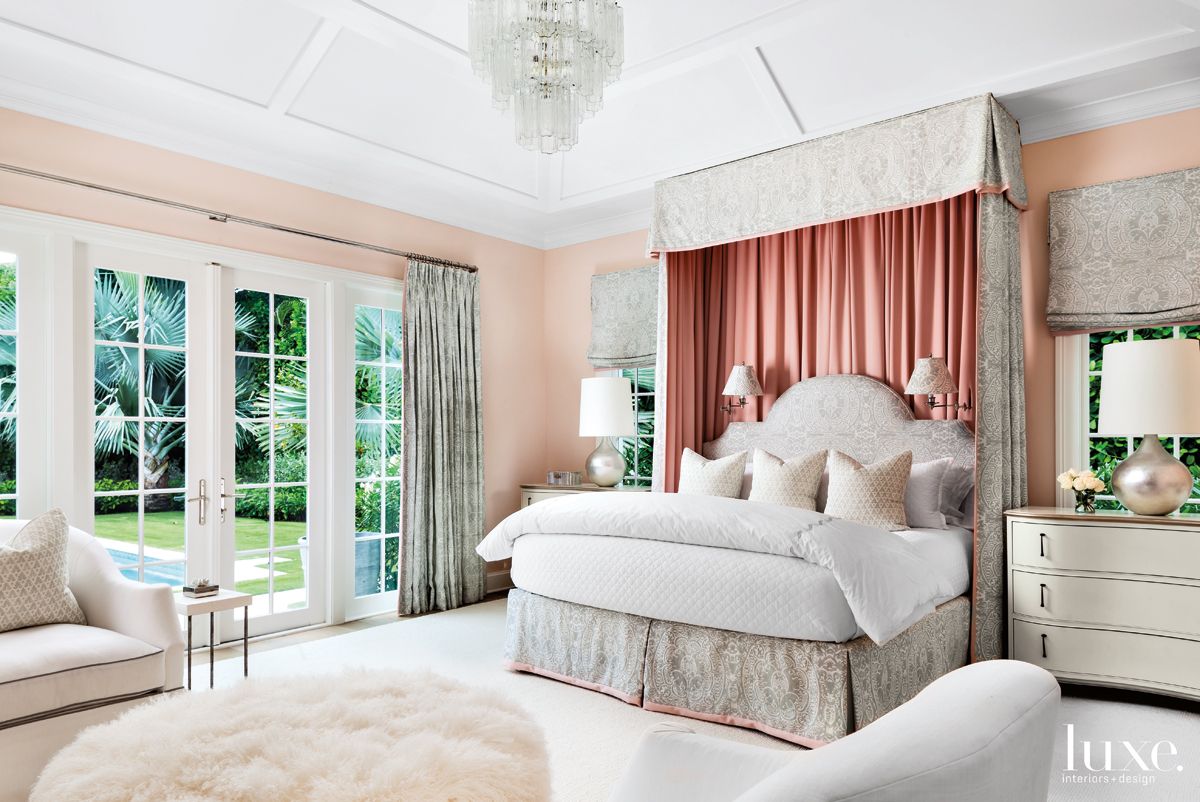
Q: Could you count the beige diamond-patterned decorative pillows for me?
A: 4